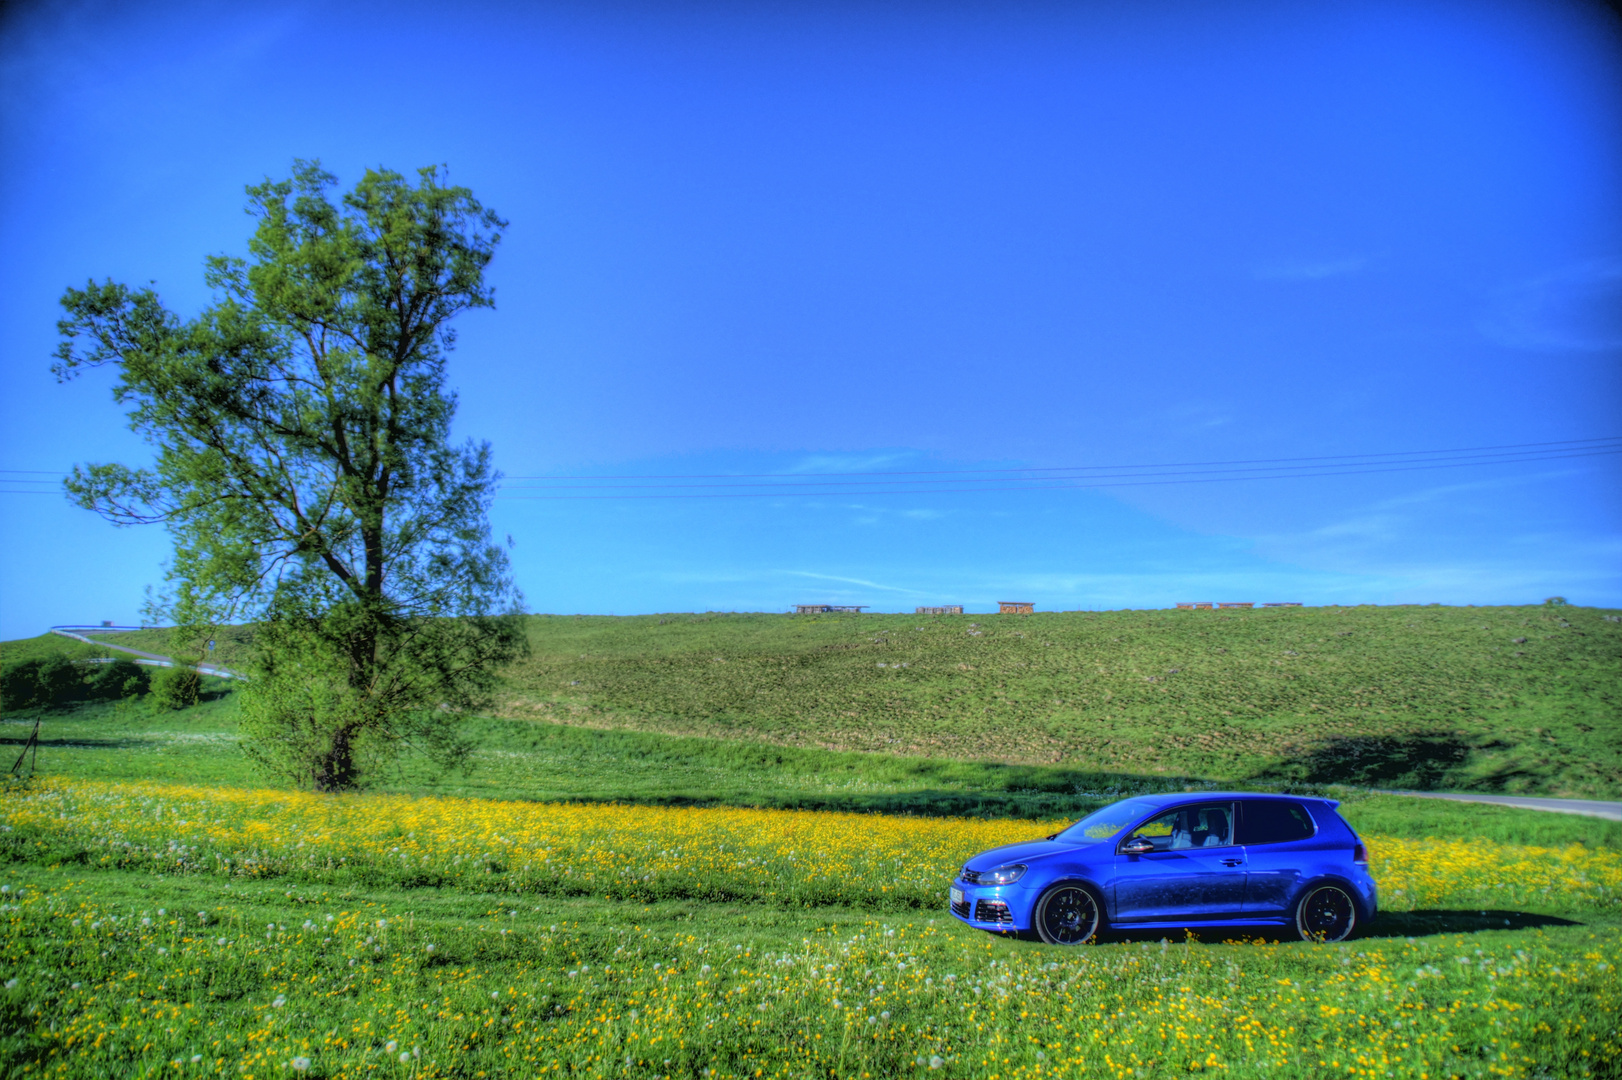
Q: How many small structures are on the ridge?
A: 6